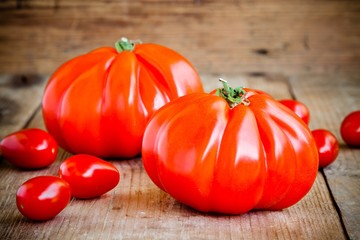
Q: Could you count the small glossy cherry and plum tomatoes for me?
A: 6